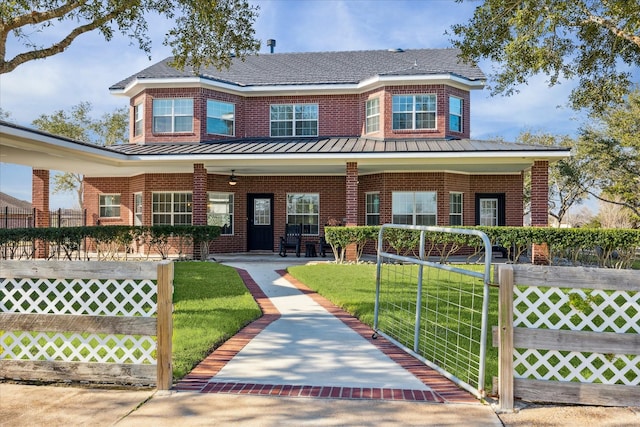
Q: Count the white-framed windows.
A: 15